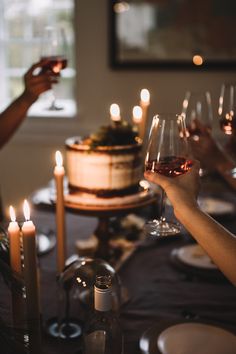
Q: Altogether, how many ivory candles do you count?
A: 6